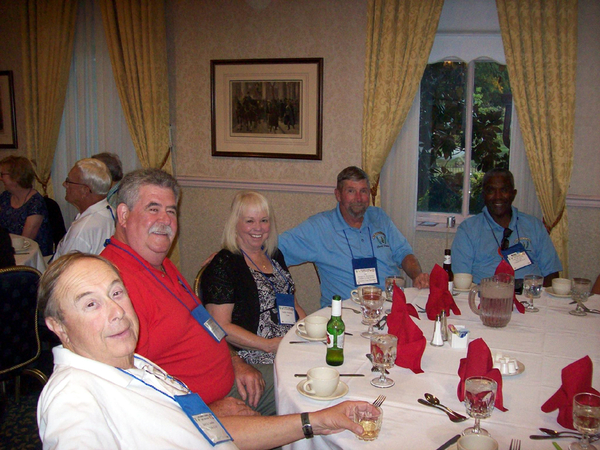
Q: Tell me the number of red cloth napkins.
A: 6